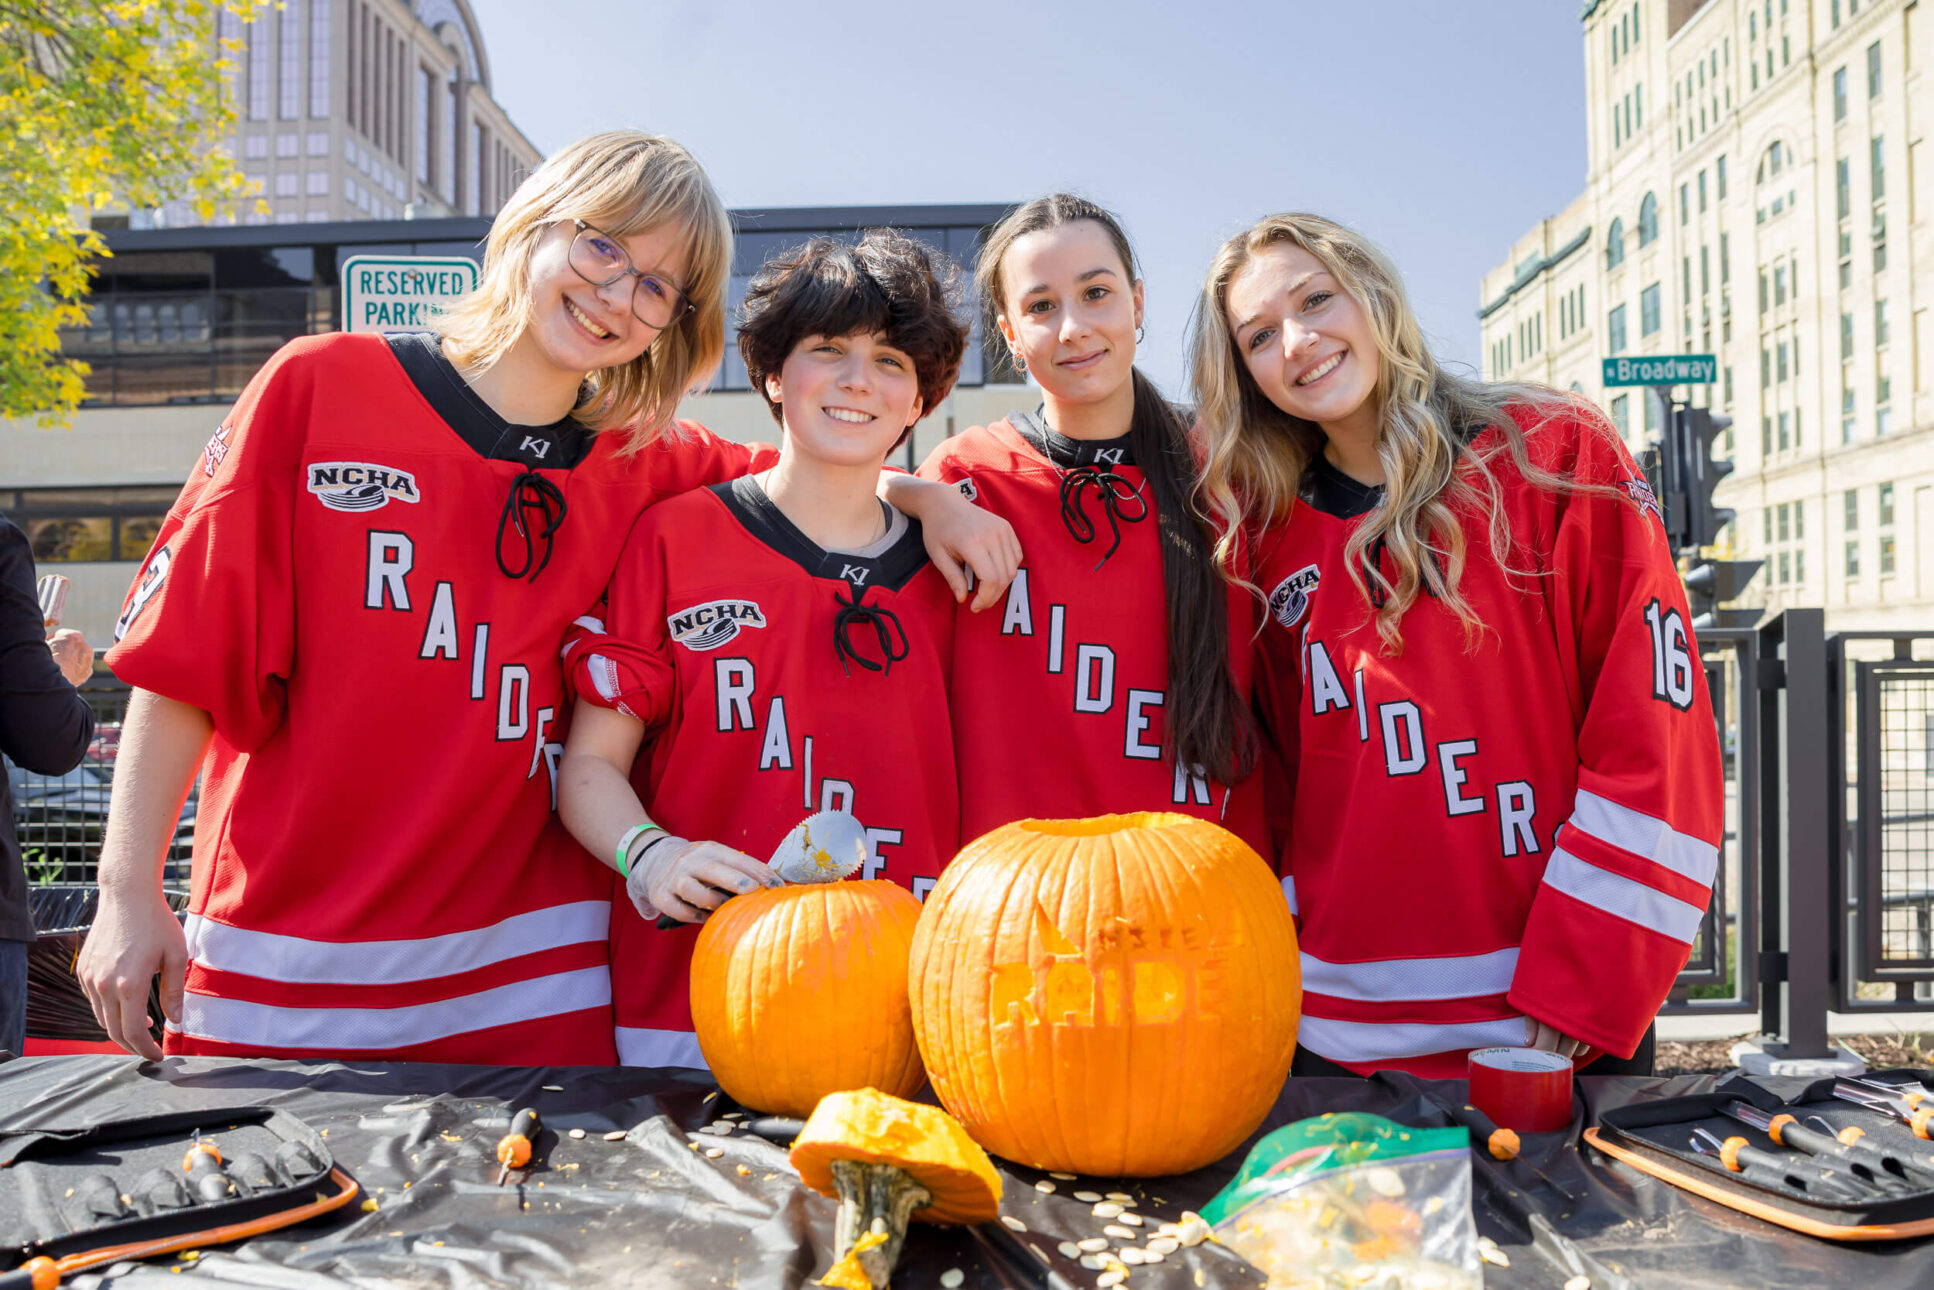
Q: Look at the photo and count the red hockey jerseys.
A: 4